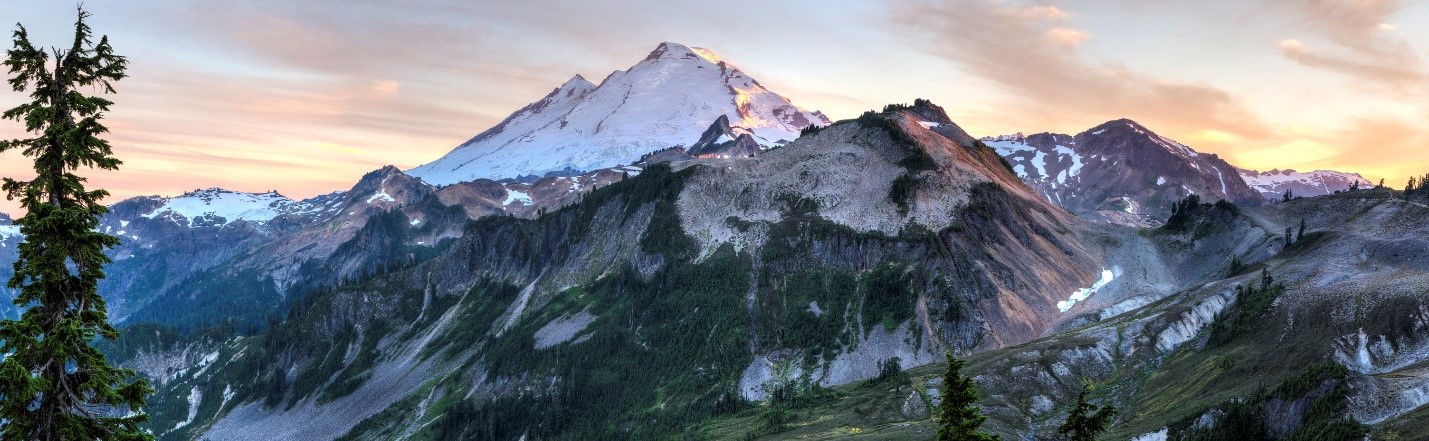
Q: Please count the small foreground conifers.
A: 2